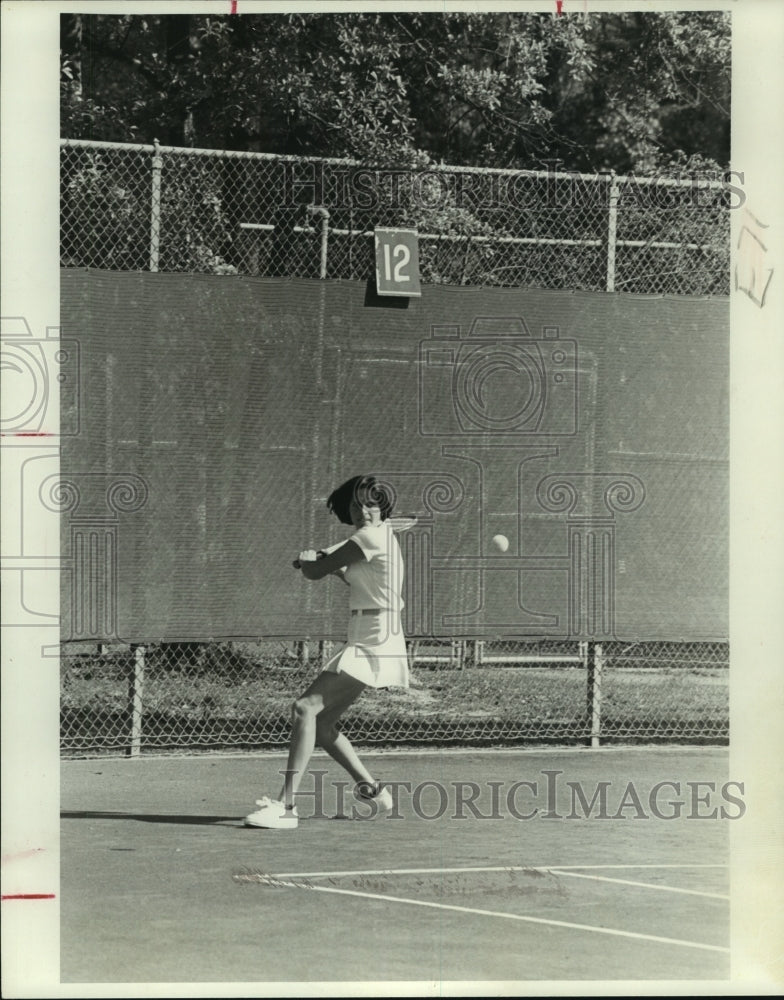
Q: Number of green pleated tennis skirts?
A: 0